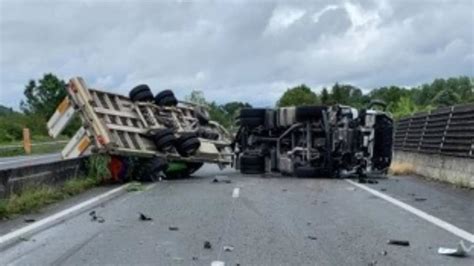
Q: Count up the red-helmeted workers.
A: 0